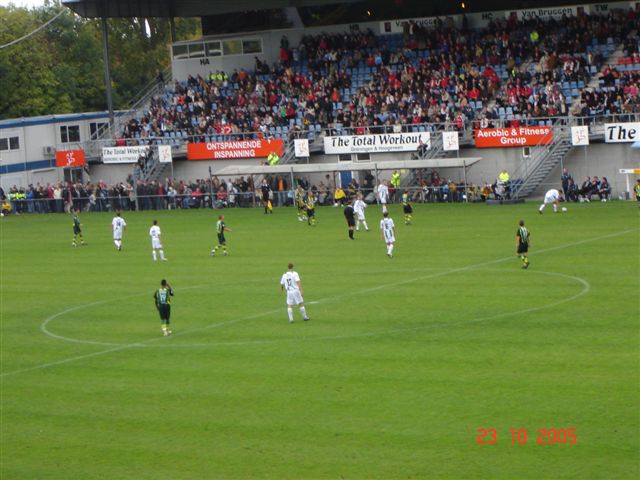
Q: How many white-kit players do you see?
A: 7